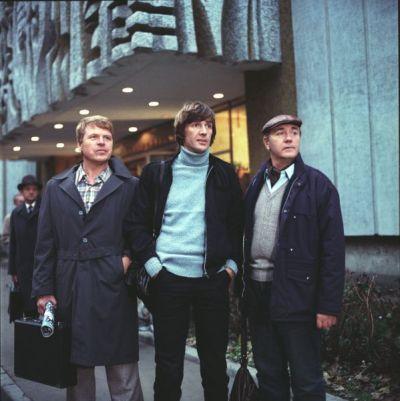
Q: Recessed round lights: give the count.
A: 10